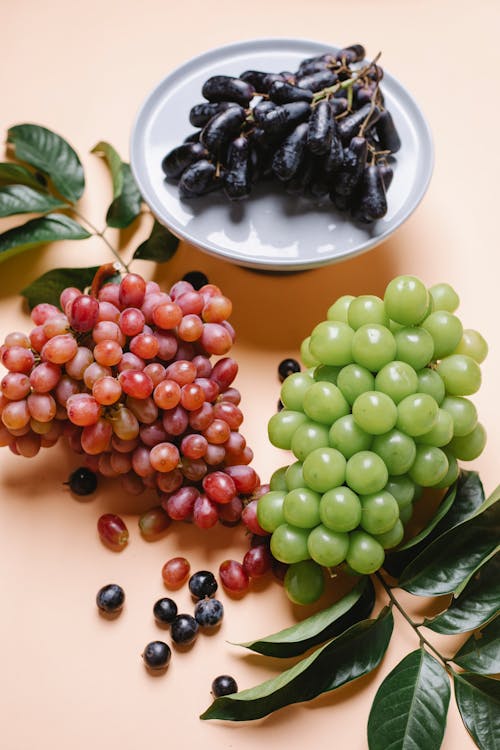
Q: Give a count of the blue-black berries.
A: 11